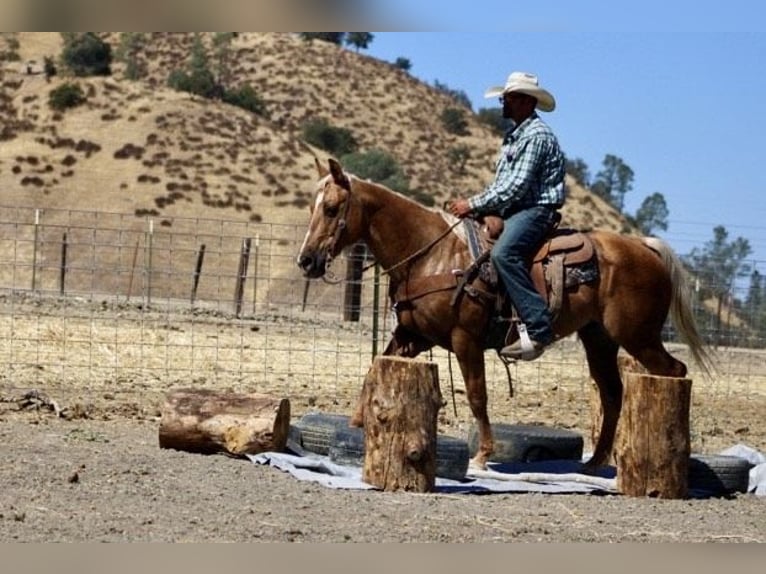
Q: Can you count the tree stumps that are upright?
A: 3